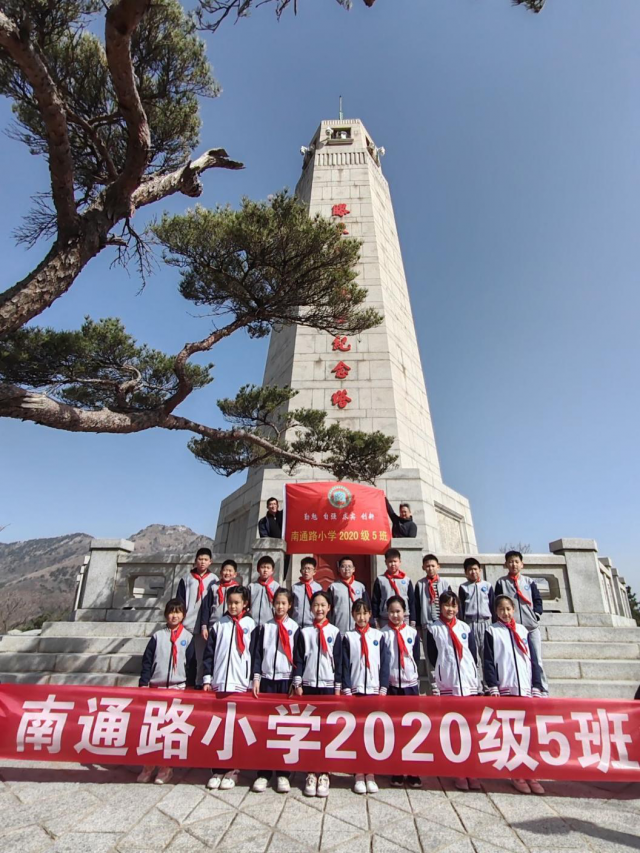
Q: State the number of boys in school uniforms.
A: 9